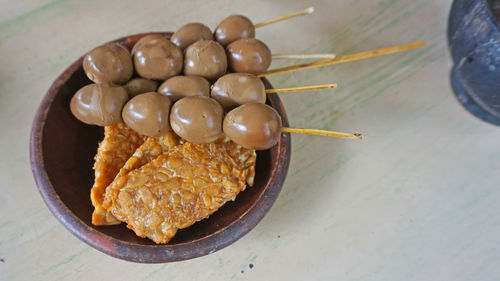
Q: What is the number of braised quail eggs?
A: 13